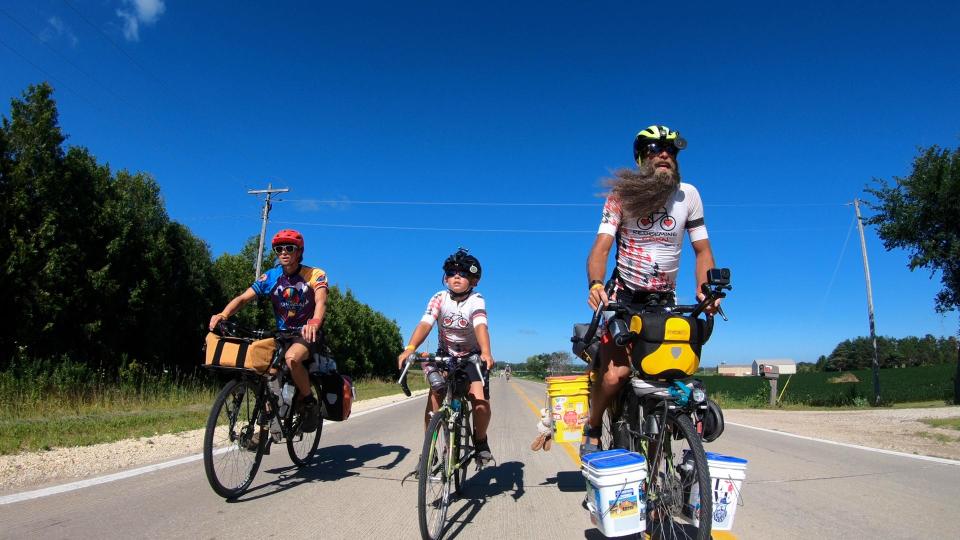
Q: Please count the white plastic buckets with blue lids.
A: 2